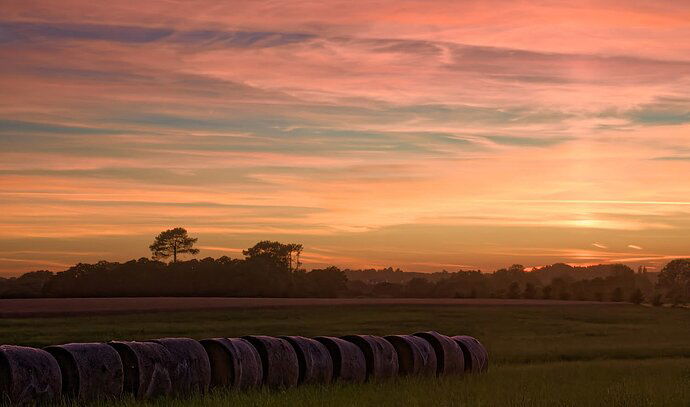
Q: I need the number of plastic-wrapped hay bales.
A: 12